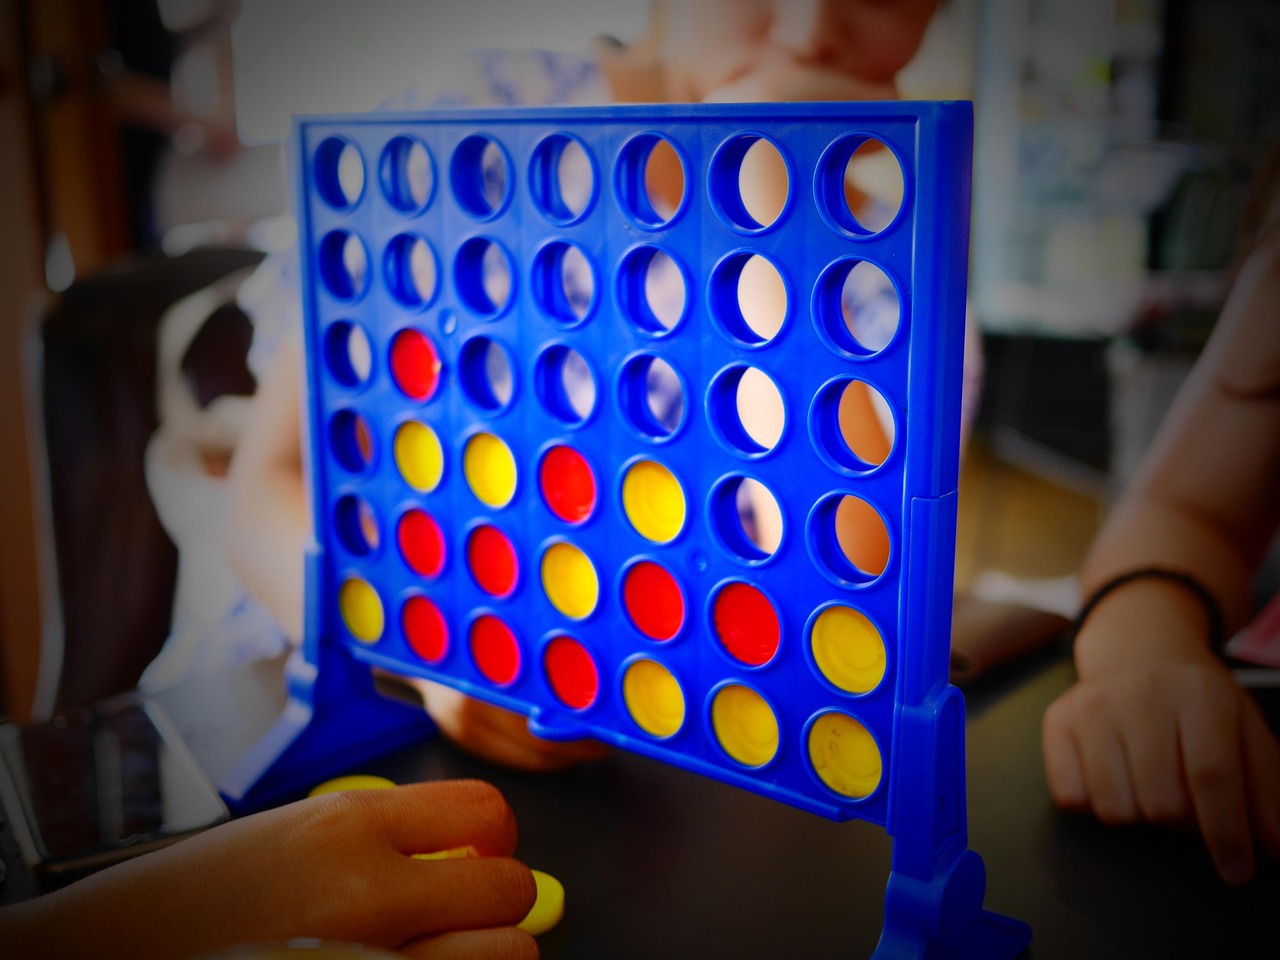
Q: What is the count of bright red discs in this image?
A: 9